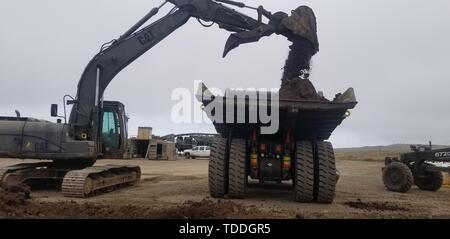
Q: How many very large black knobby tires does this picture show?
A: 4